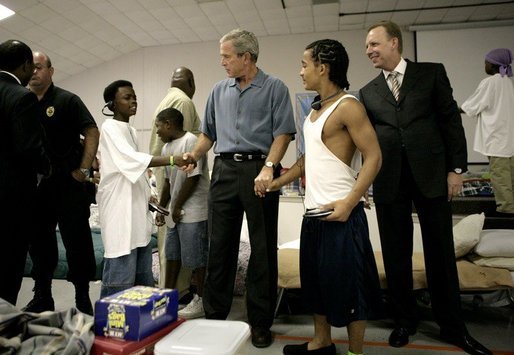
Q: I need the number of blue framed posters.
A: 1